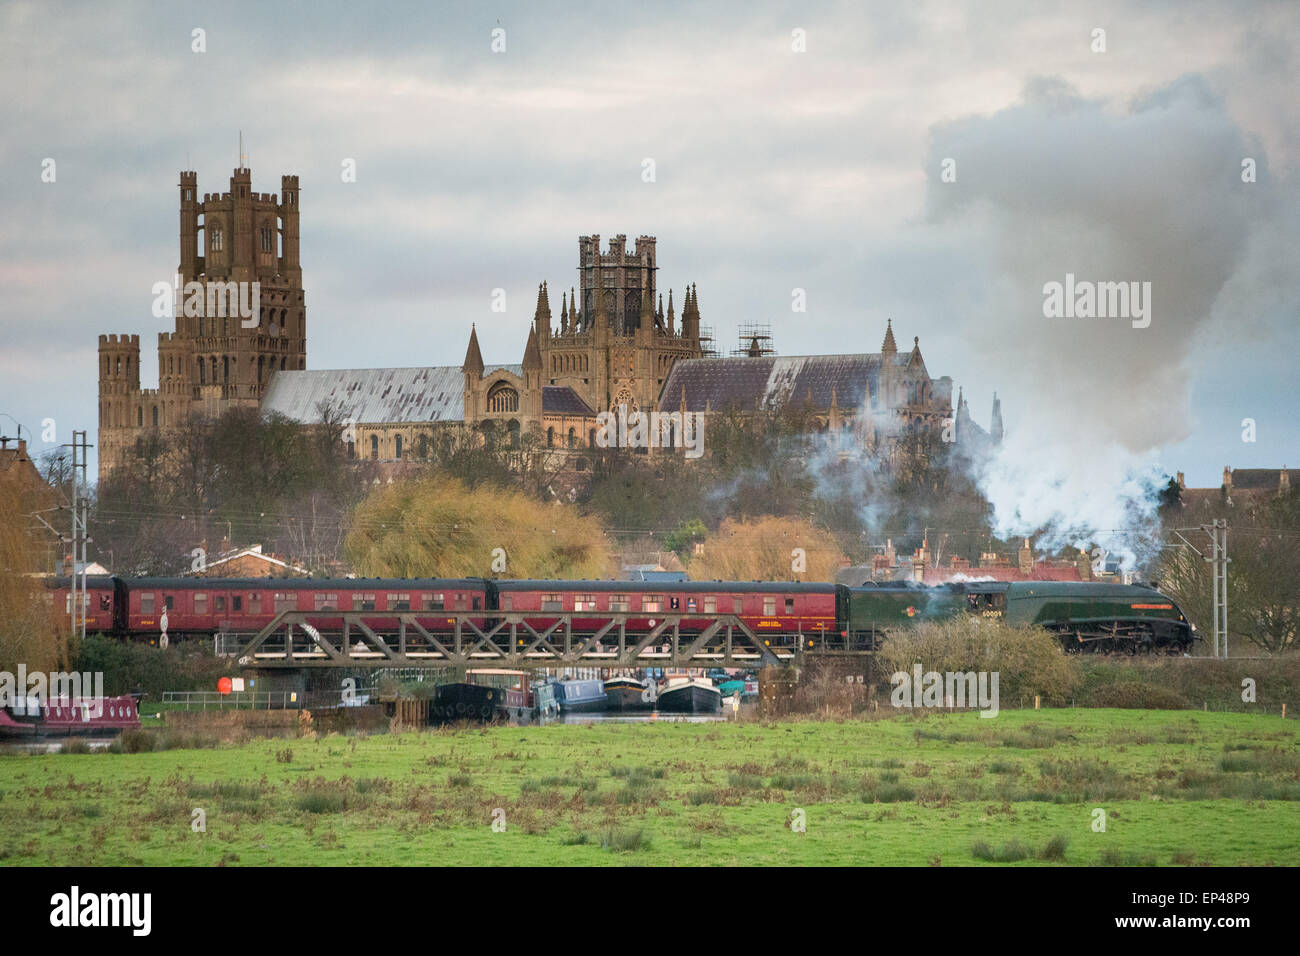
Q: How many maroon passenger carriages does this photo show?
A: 3